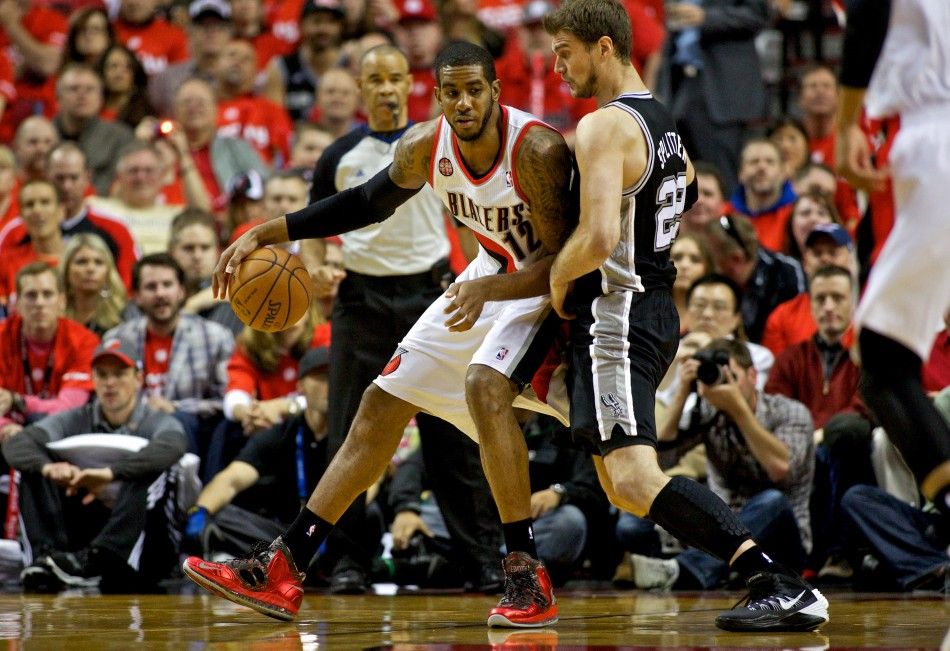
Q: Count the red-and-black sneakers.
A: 2